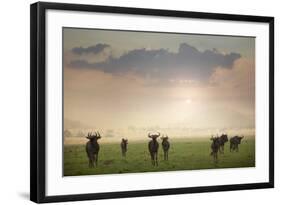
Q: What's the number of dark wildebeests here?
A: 7